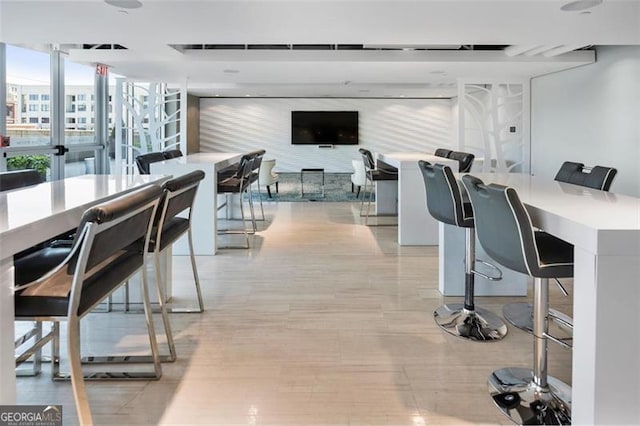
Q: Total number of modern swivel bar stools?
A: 3